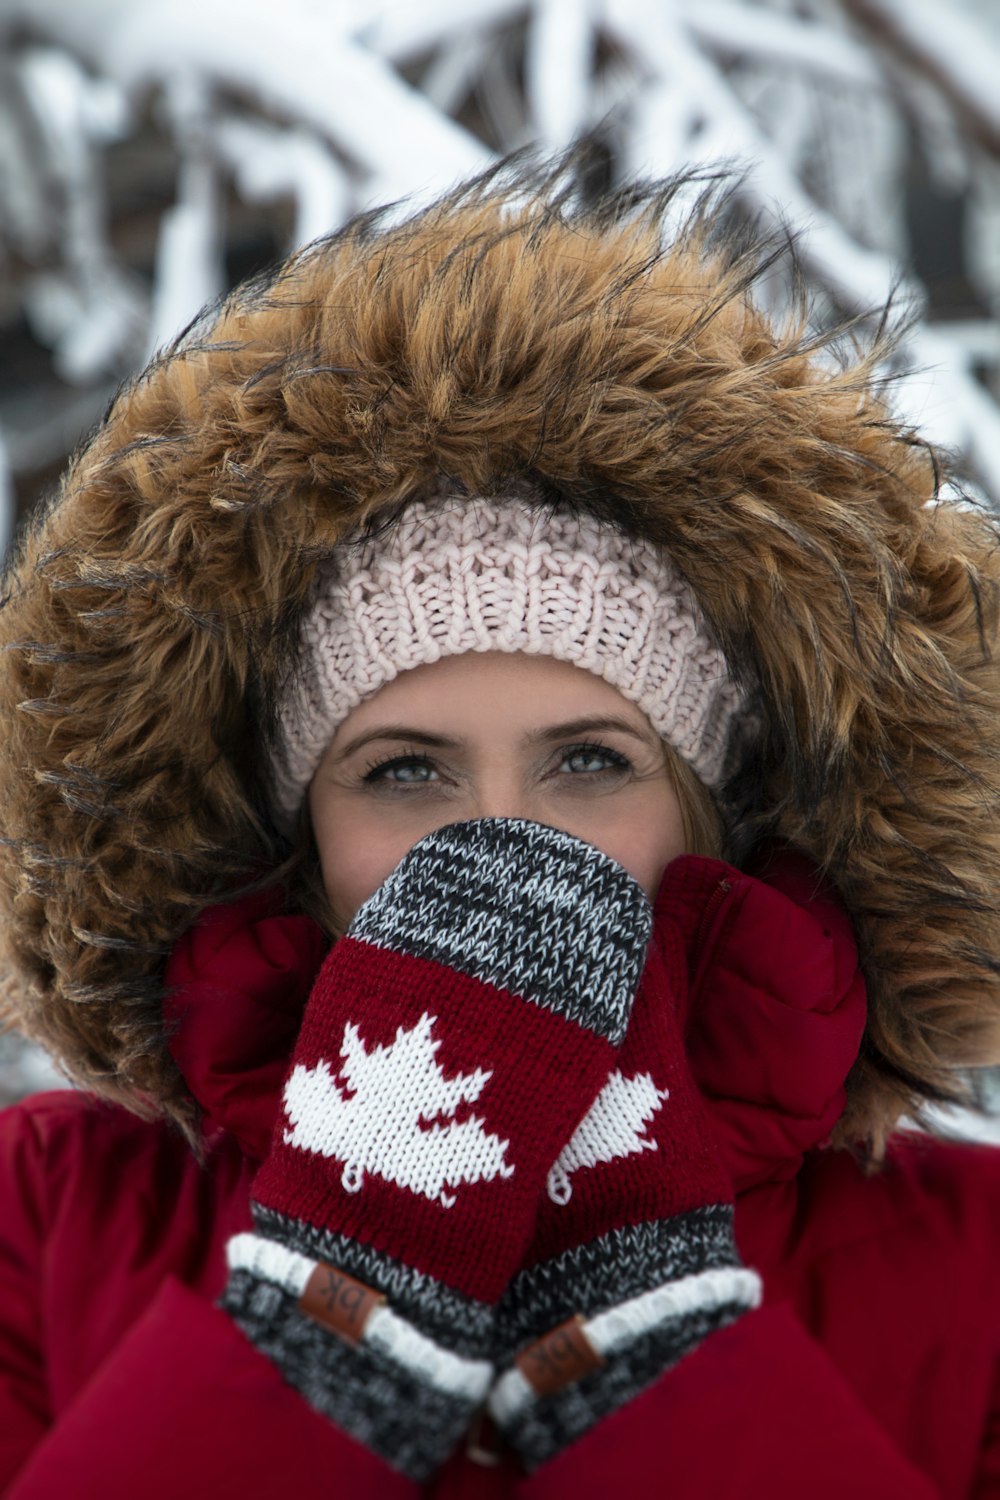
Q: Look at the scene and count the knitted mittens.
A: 2